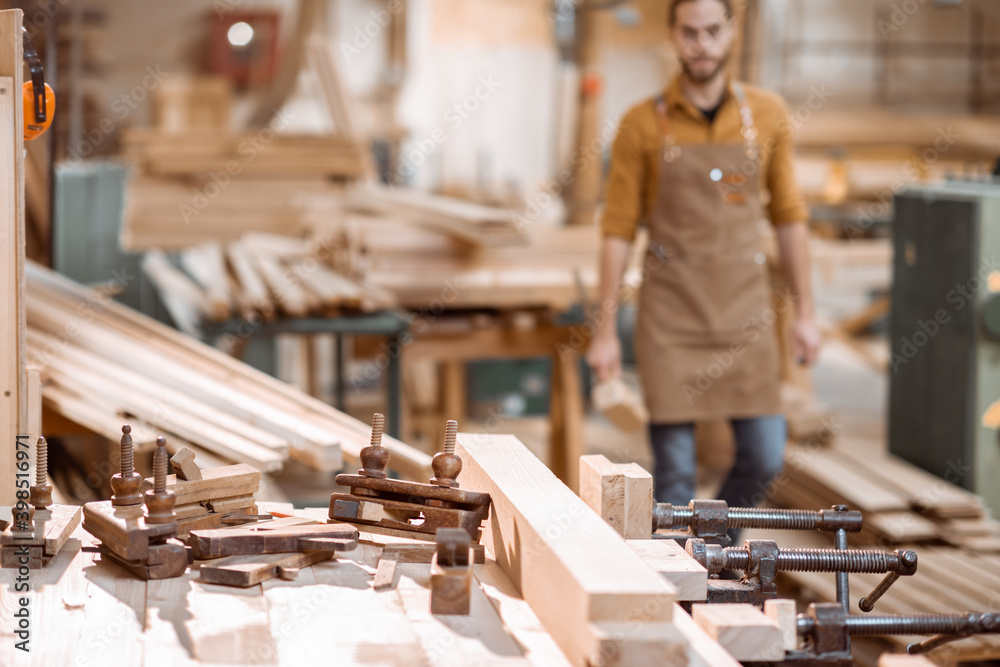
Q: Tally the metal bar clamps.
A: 3